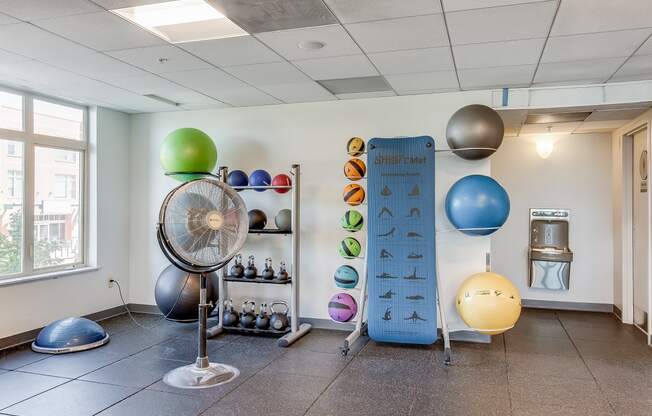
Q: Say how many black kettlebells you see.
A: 8